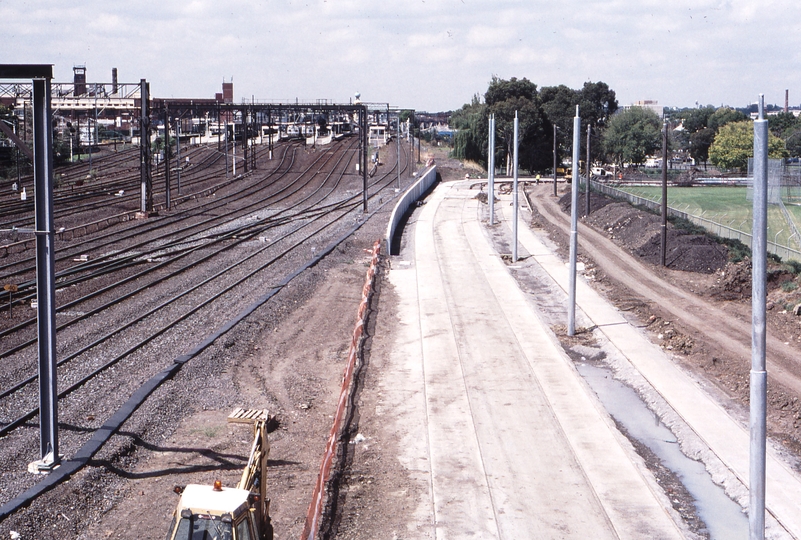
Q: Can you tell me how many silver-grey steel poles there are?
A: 5